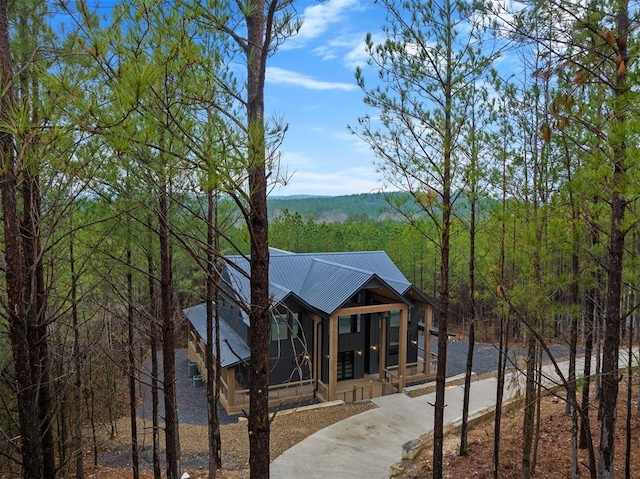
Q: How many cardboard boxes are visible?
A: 0